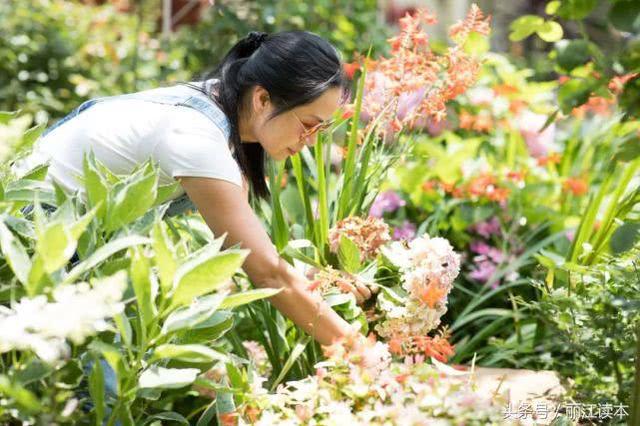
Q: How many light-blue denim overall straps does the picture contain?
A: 1